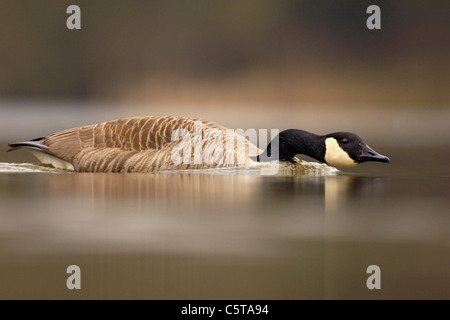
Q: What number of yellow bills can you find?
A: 0